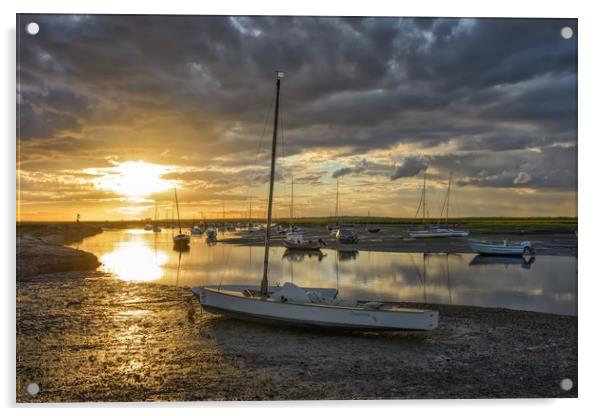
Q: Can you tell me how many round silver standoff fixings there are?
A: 4